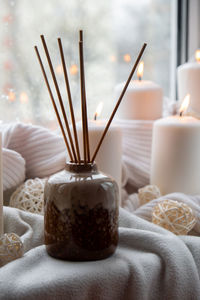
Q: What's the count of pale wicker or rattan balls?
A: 4